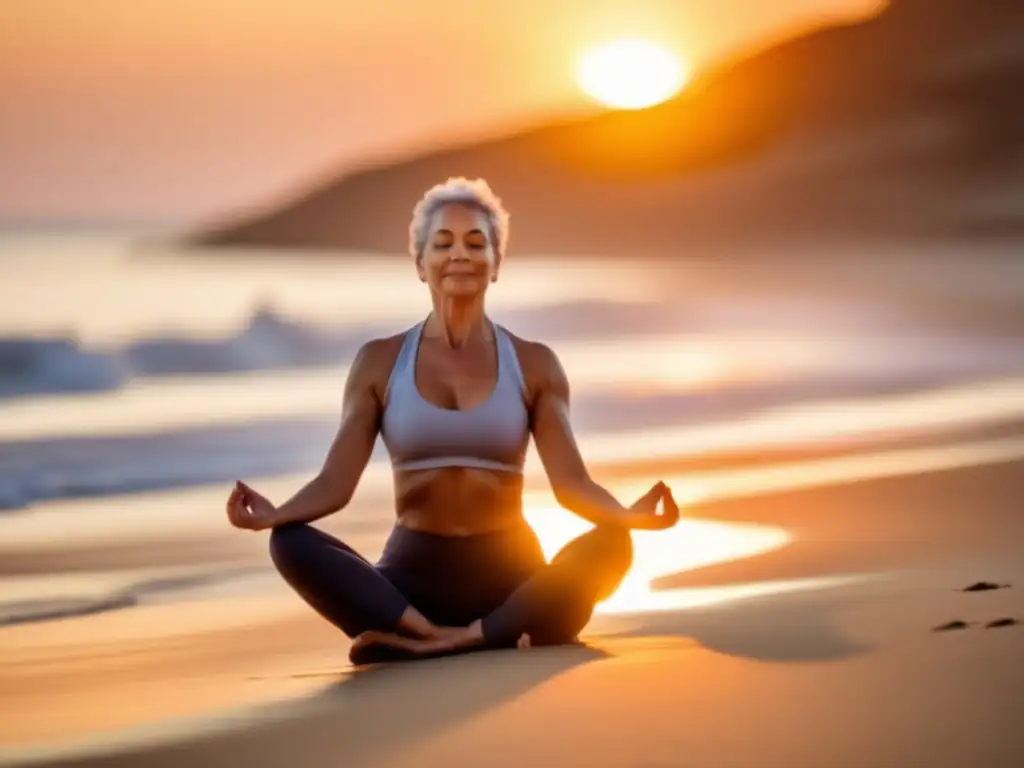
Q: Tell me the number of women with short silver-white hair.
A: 1